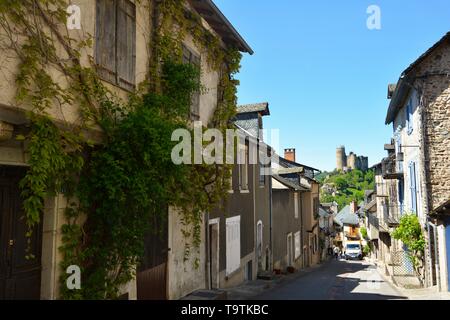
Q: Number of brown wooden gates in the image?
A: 2